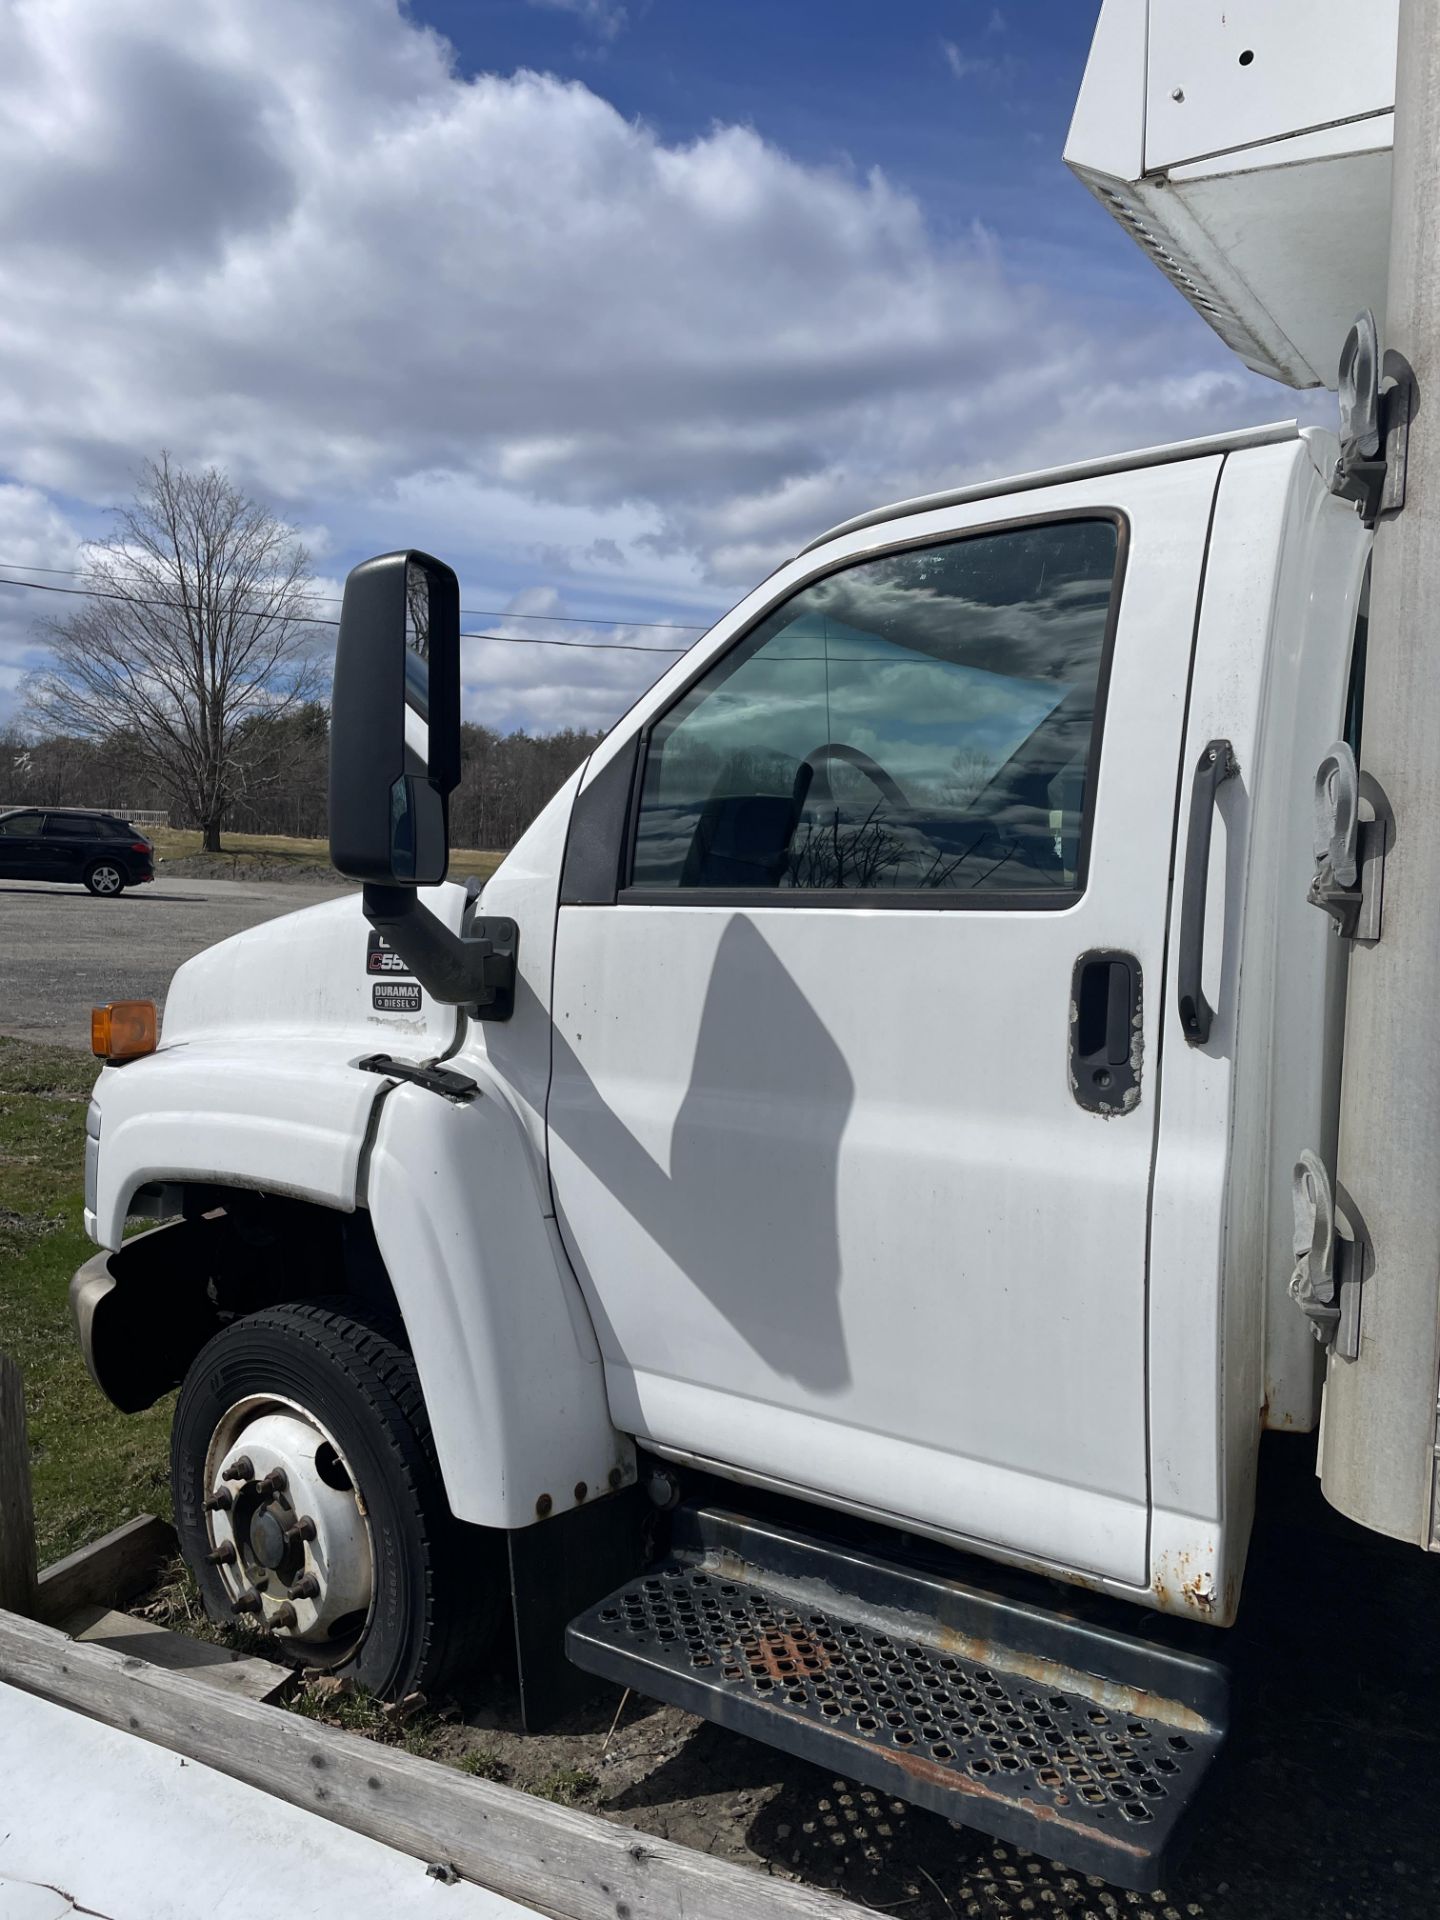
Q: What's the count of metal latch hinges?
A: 3